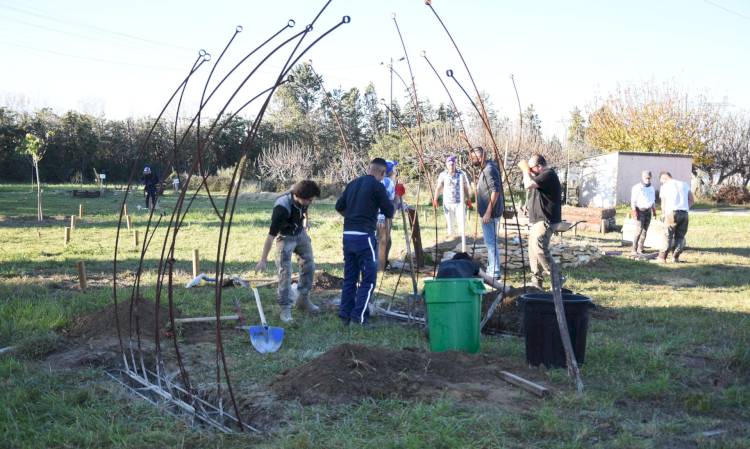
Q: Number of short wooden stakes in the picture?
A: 8